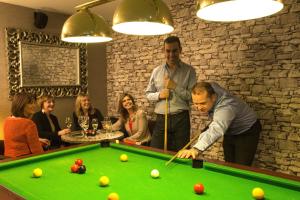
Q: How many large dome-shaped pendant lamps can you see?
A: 3